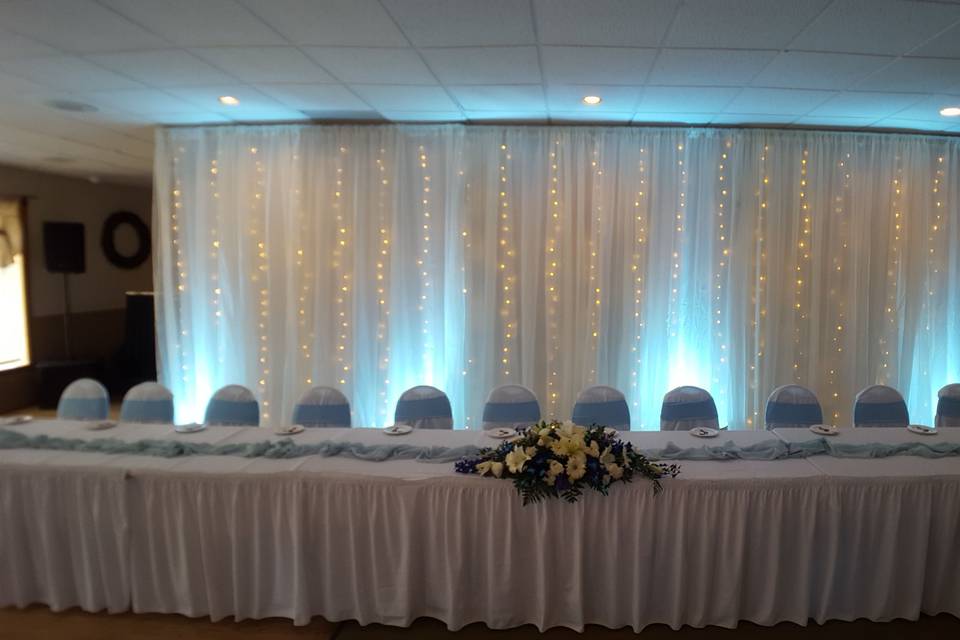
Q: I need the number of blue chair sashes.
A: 11